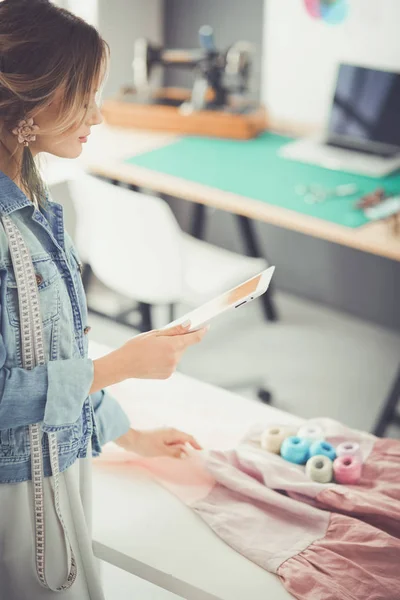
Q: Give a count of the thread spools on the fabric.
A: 7